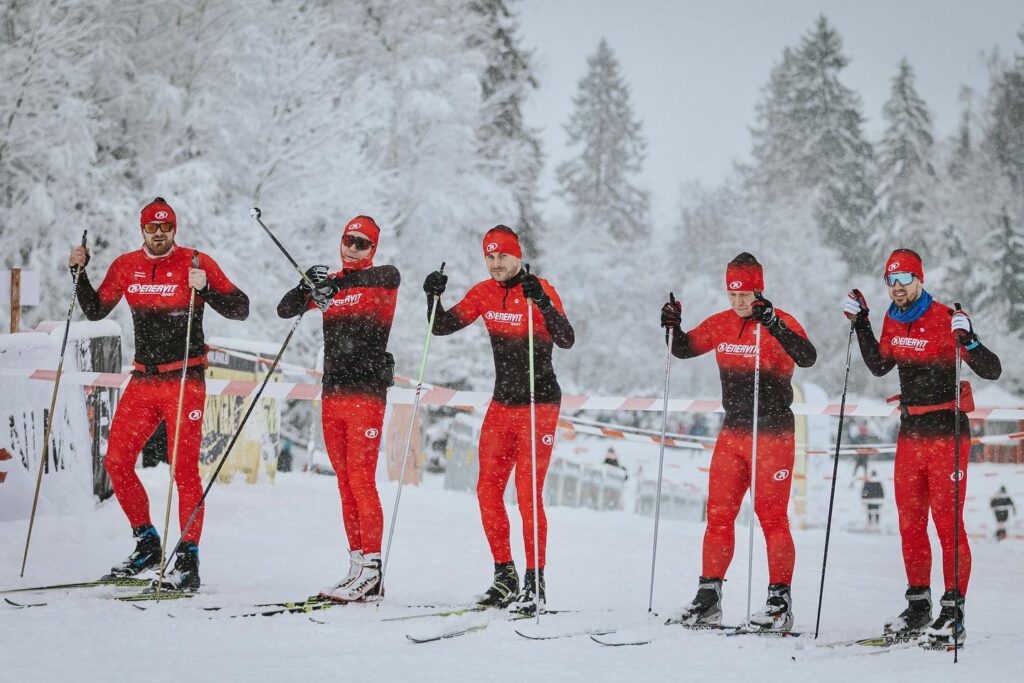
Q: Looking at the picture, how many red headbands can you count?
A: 5